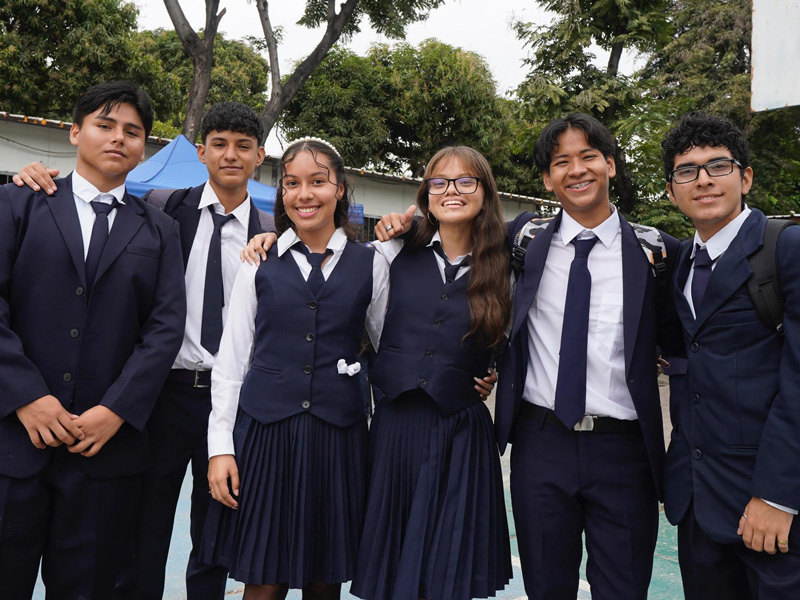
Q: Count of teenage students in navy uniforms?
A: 6